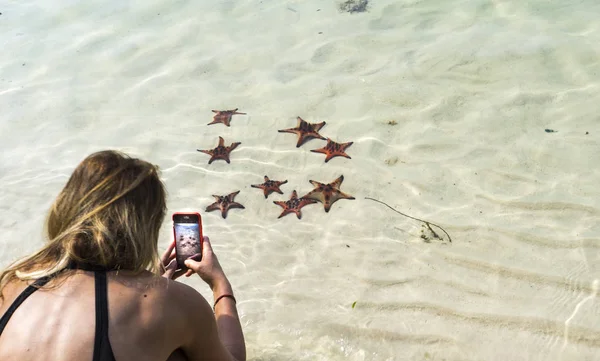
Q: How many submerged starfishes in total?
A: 8